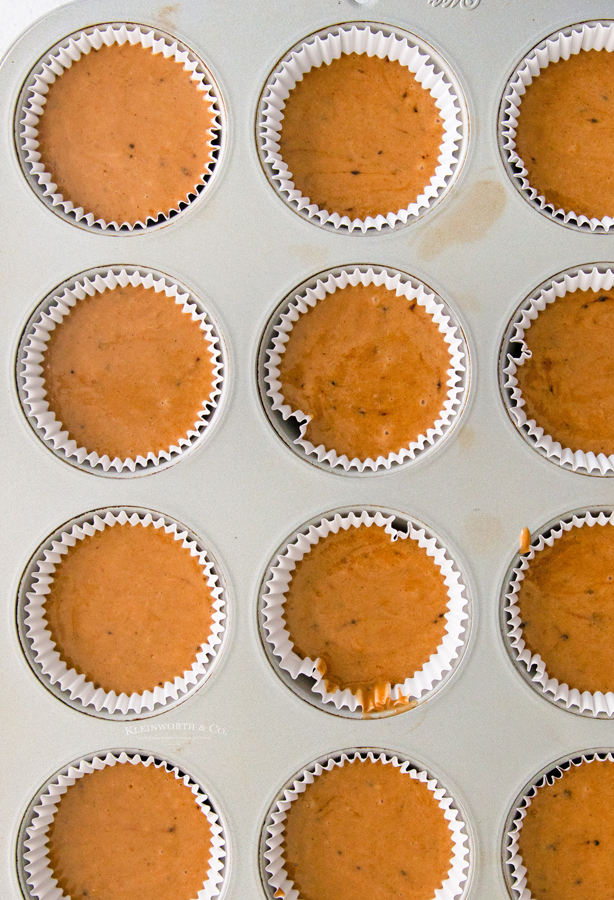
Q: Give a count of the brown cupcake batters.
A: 12